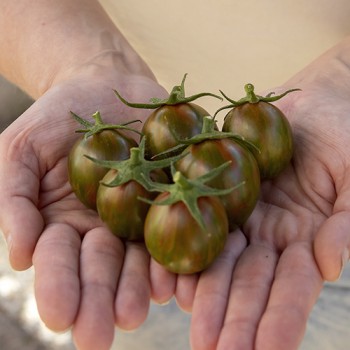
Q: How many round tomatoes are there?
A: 6